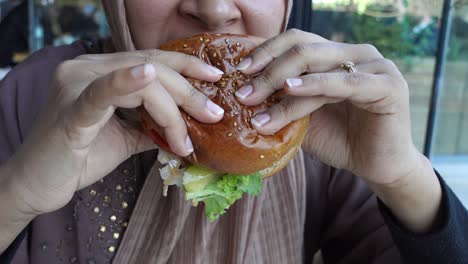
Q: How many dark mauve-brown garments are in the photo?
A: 1